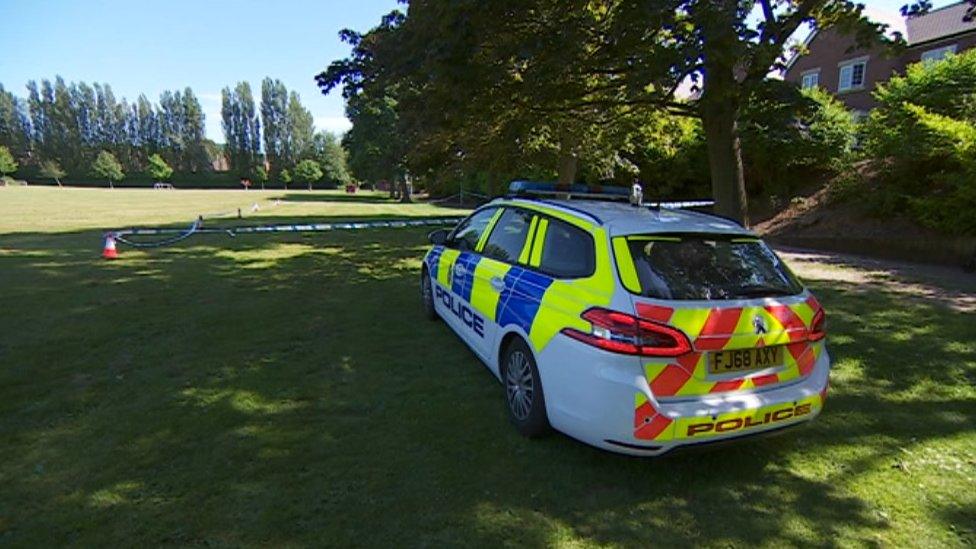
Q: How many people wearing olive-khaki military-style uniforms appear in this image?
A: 0